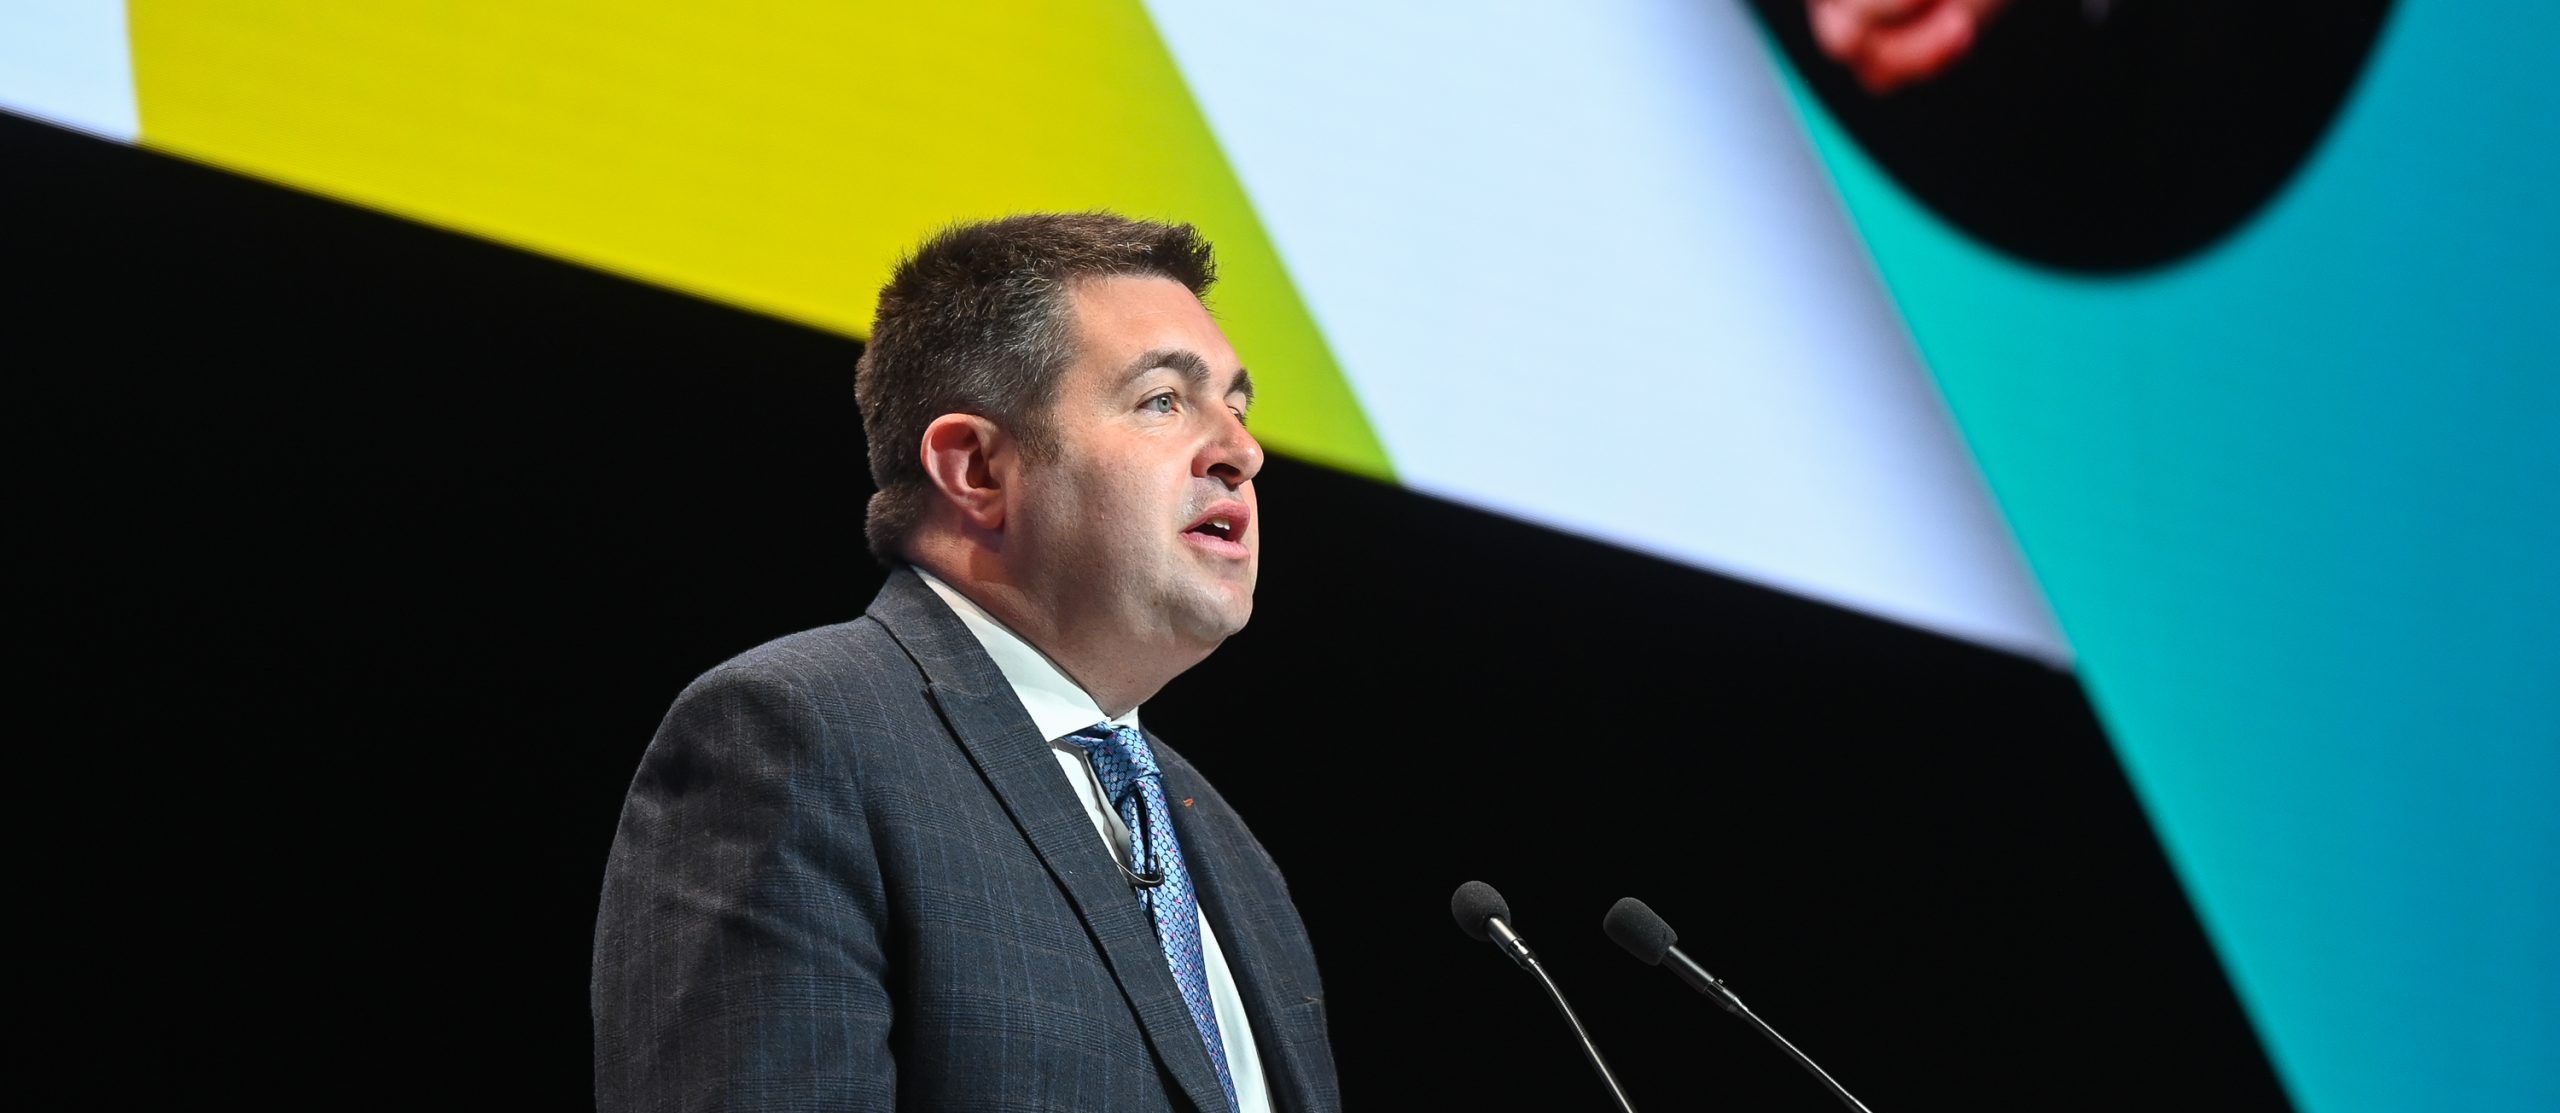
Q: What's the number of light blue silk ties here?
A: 1